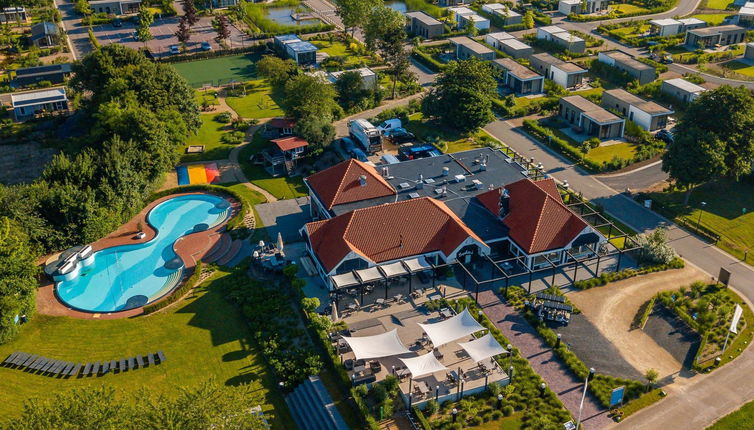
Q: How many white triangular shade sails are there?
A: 4